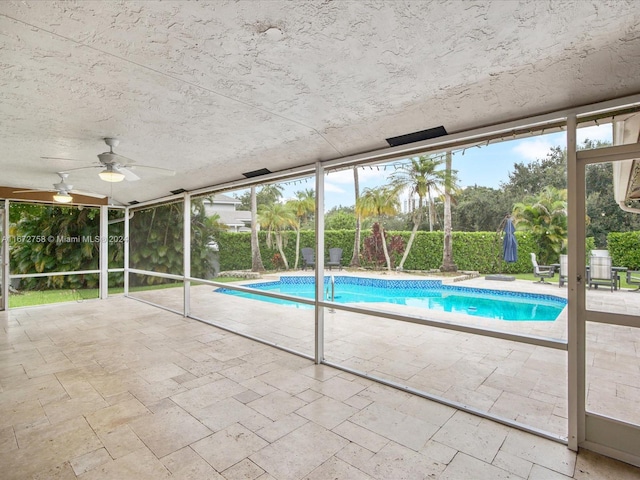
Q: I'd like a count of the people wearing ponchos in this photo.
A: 0